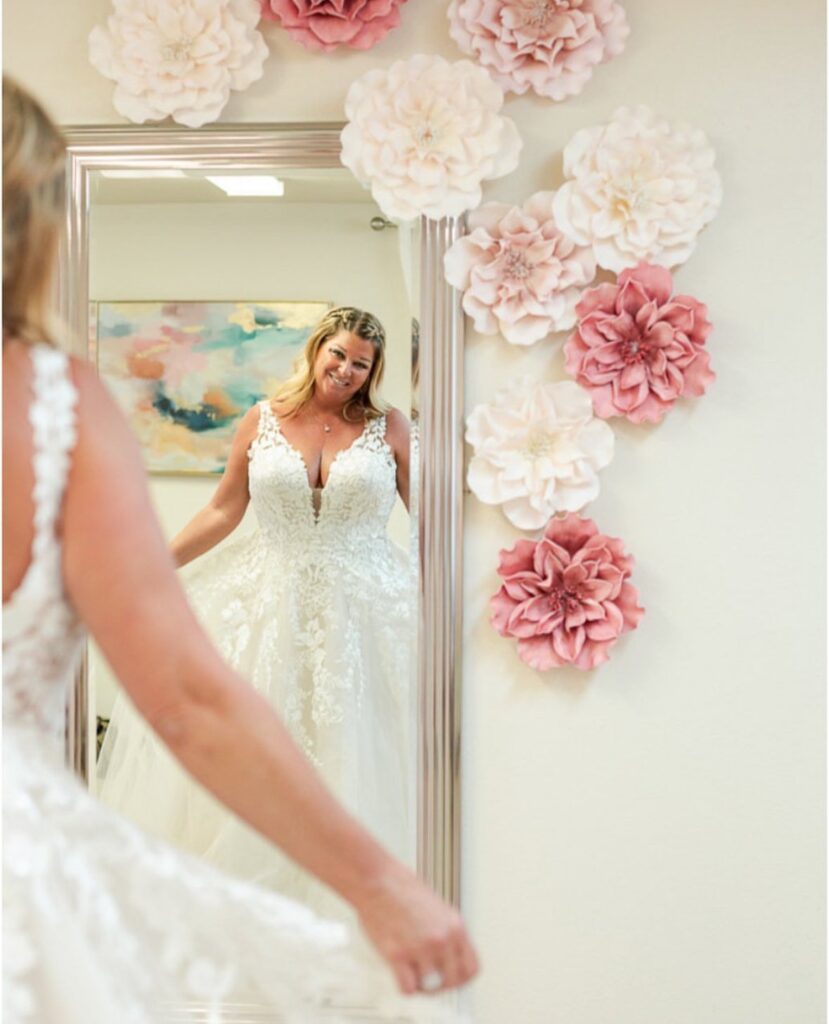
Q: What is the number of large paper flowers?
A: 9